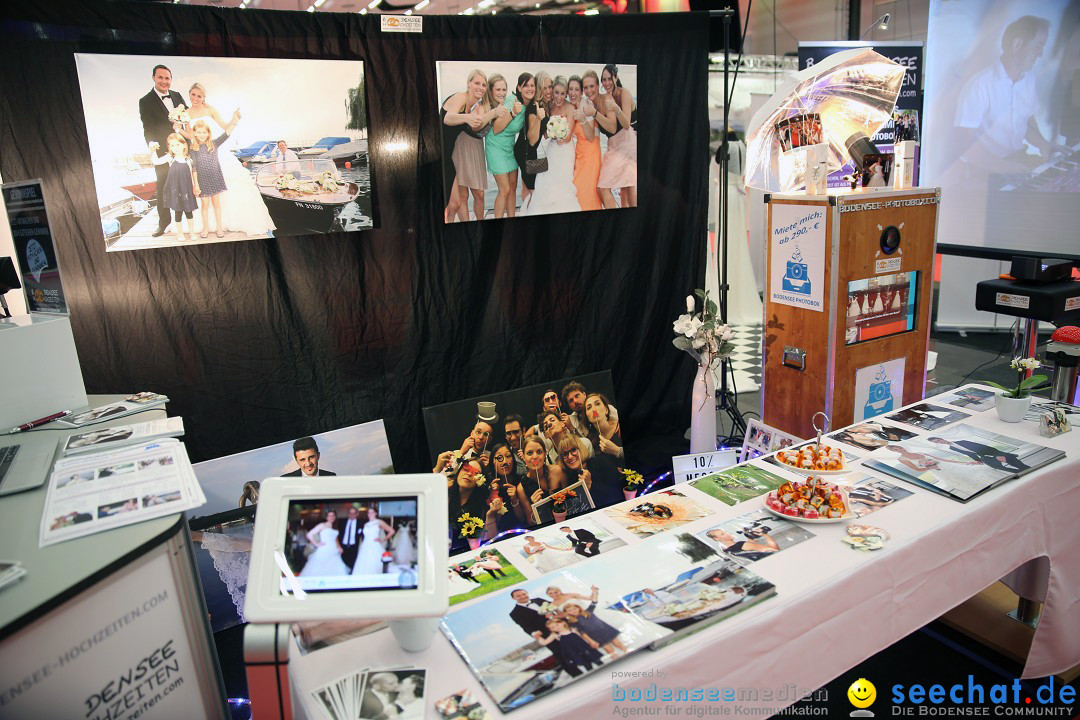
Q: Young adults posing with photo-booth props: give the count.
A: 10